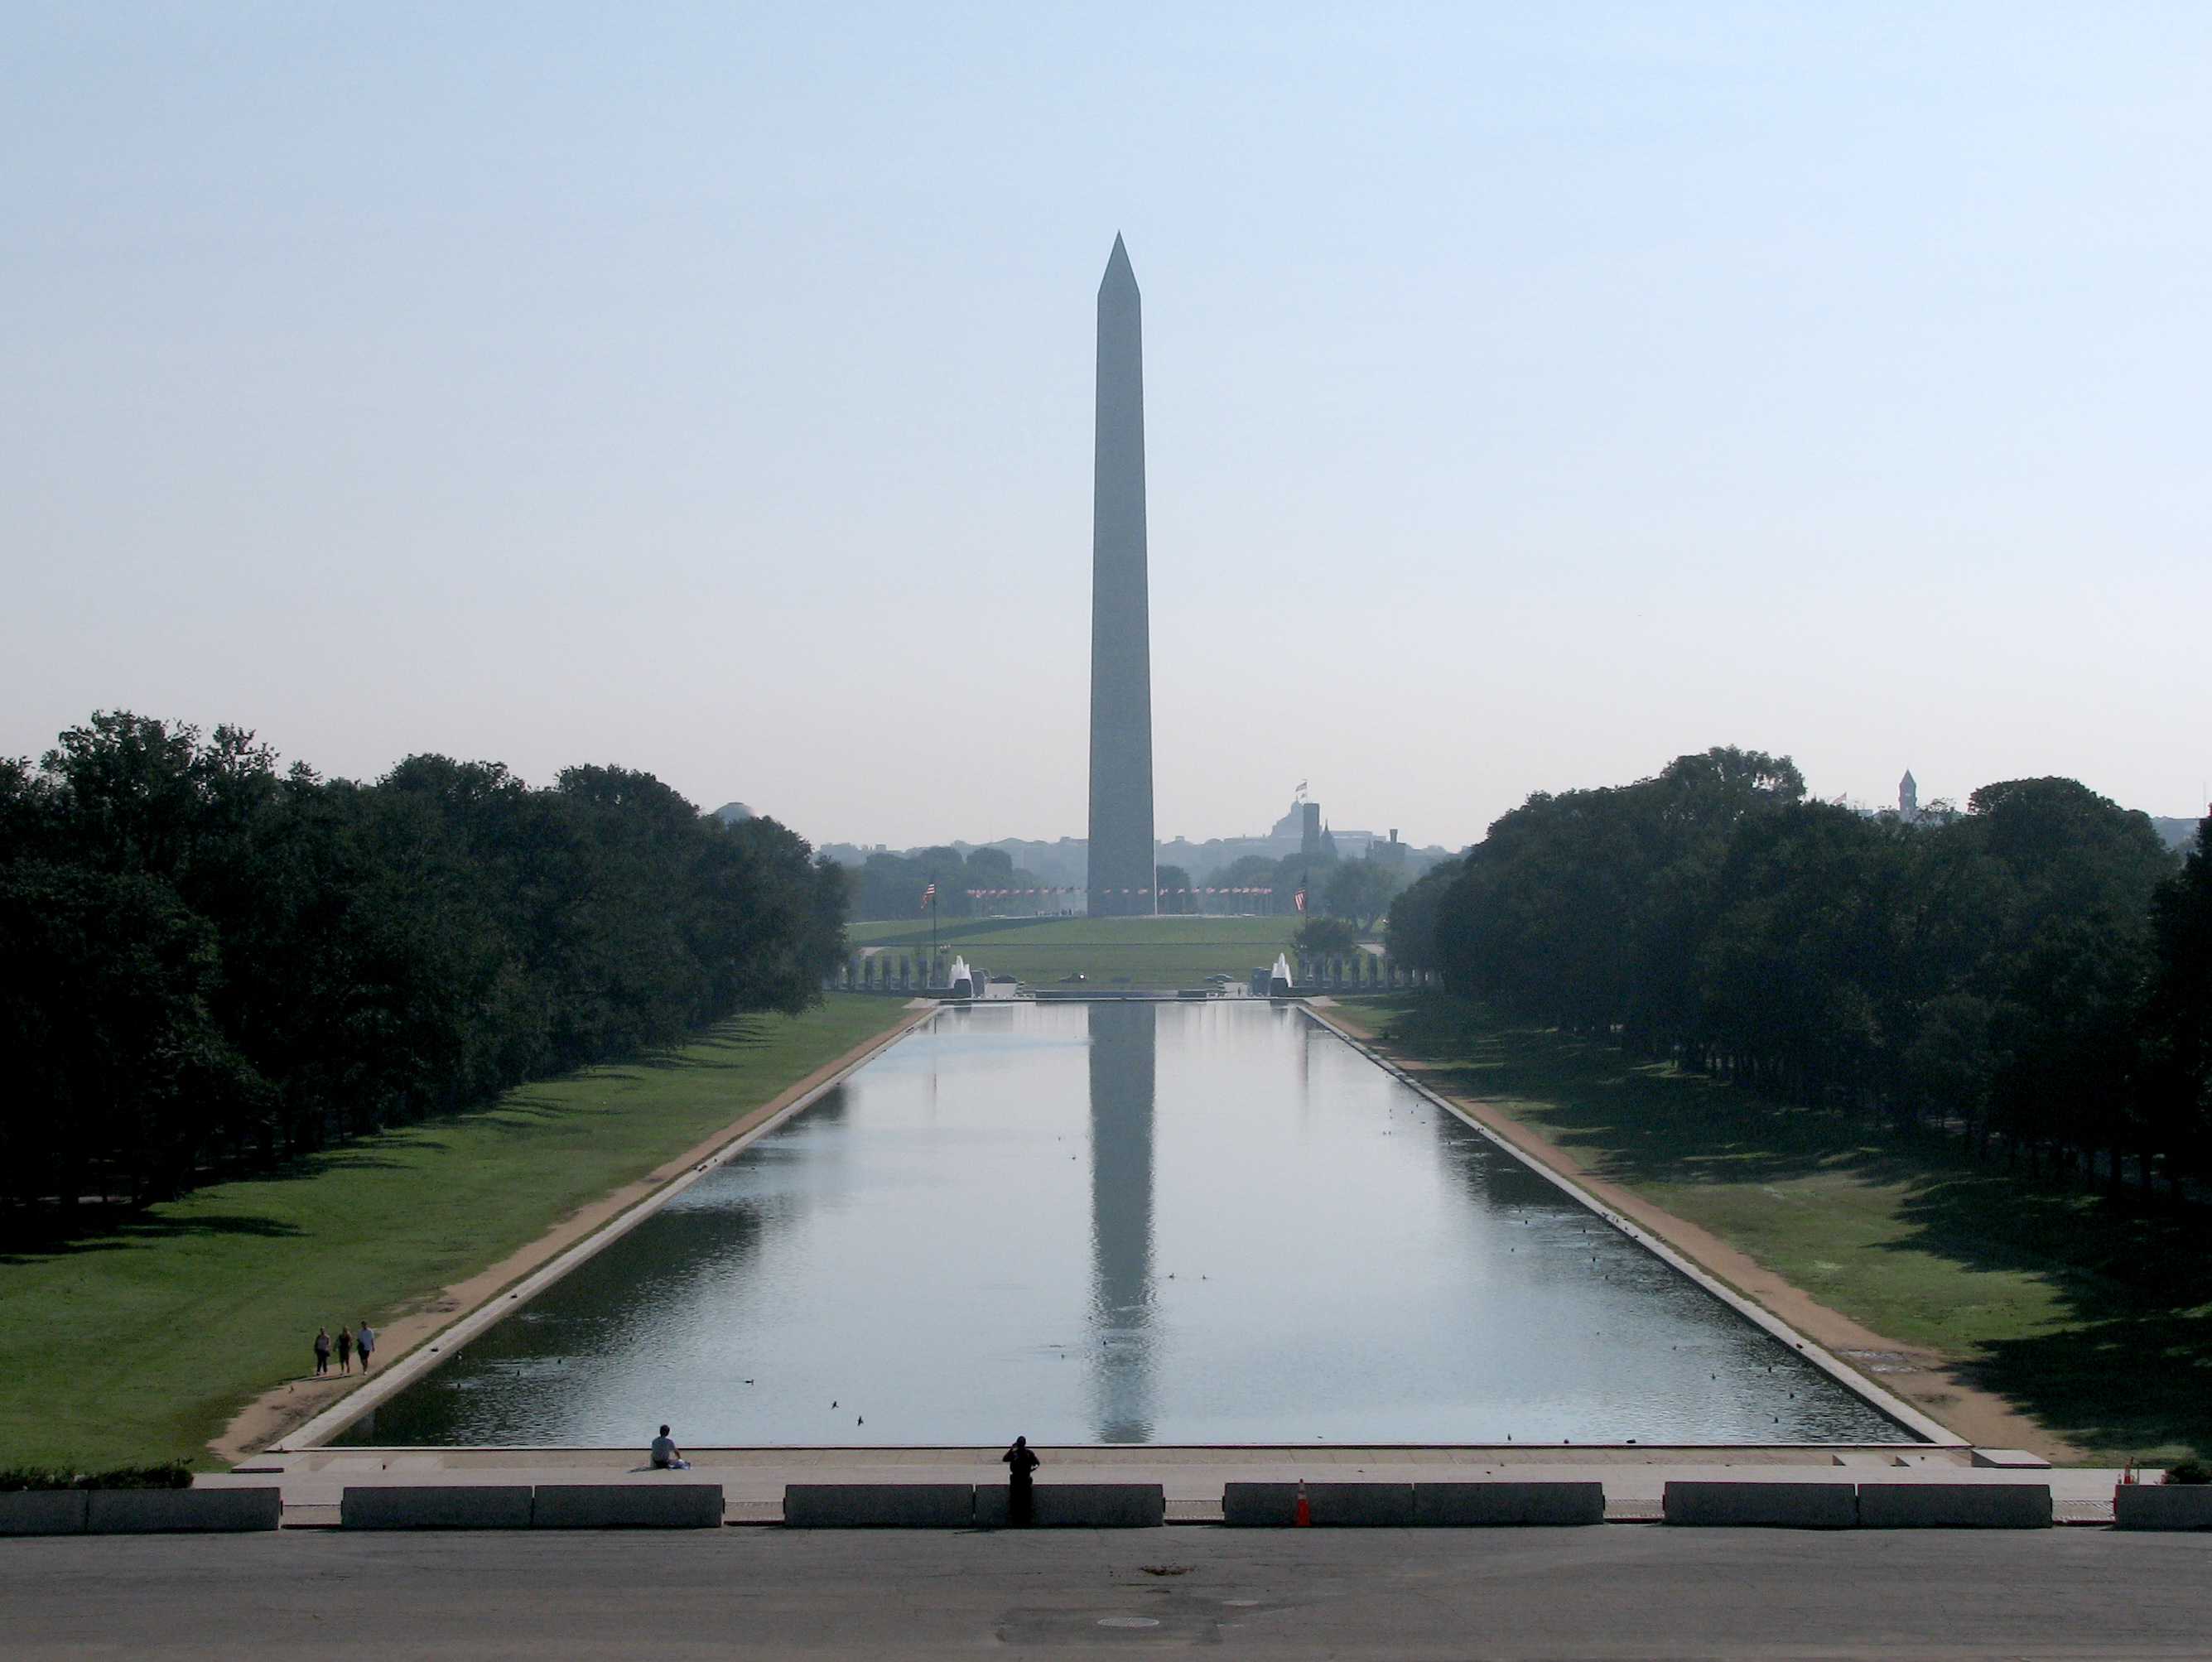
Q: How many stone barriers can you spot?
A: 11